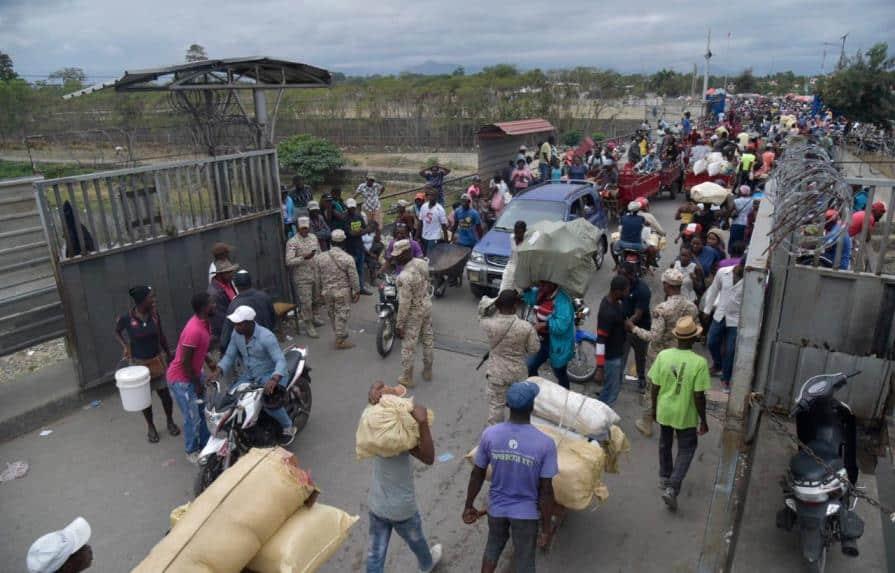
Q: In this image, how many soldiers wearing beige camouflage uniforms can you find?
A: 5